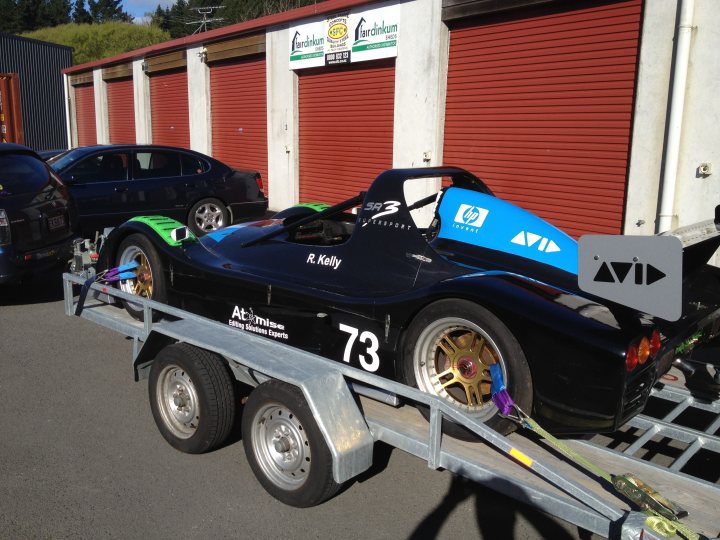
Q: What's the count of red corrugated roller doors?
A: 6